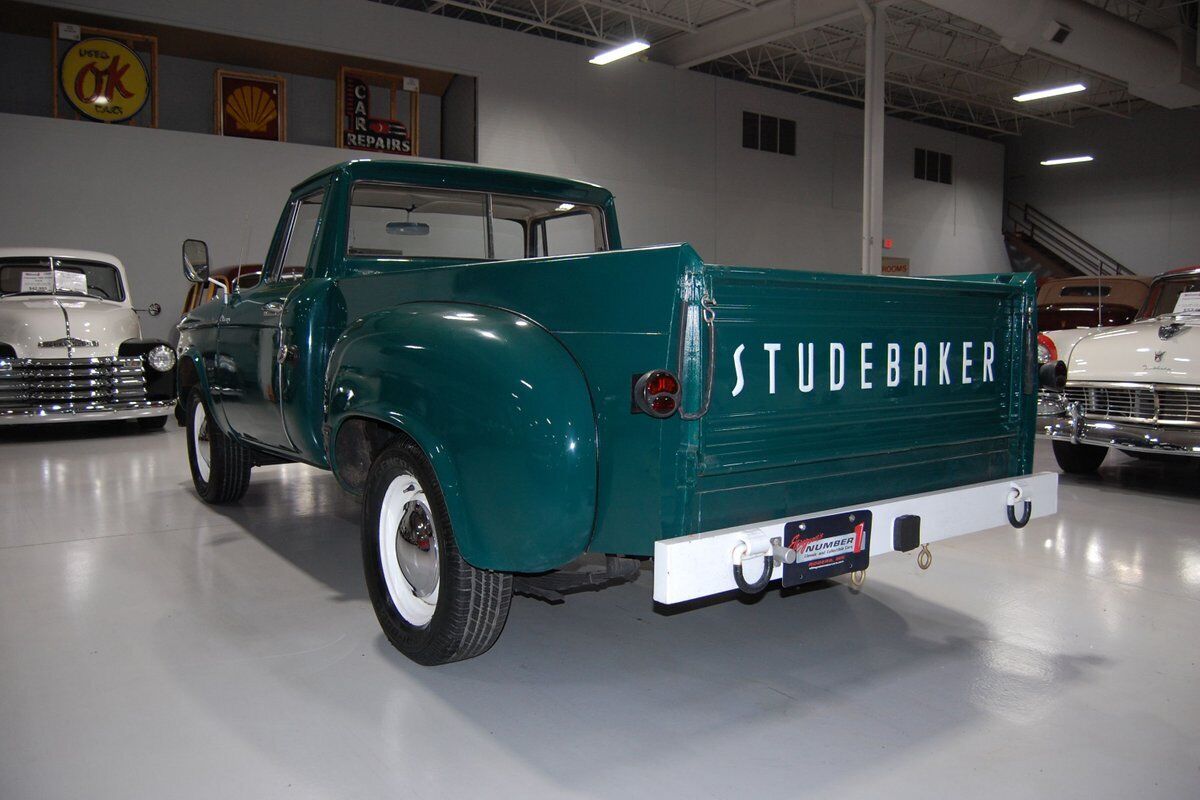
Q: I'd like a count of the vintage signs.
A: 3